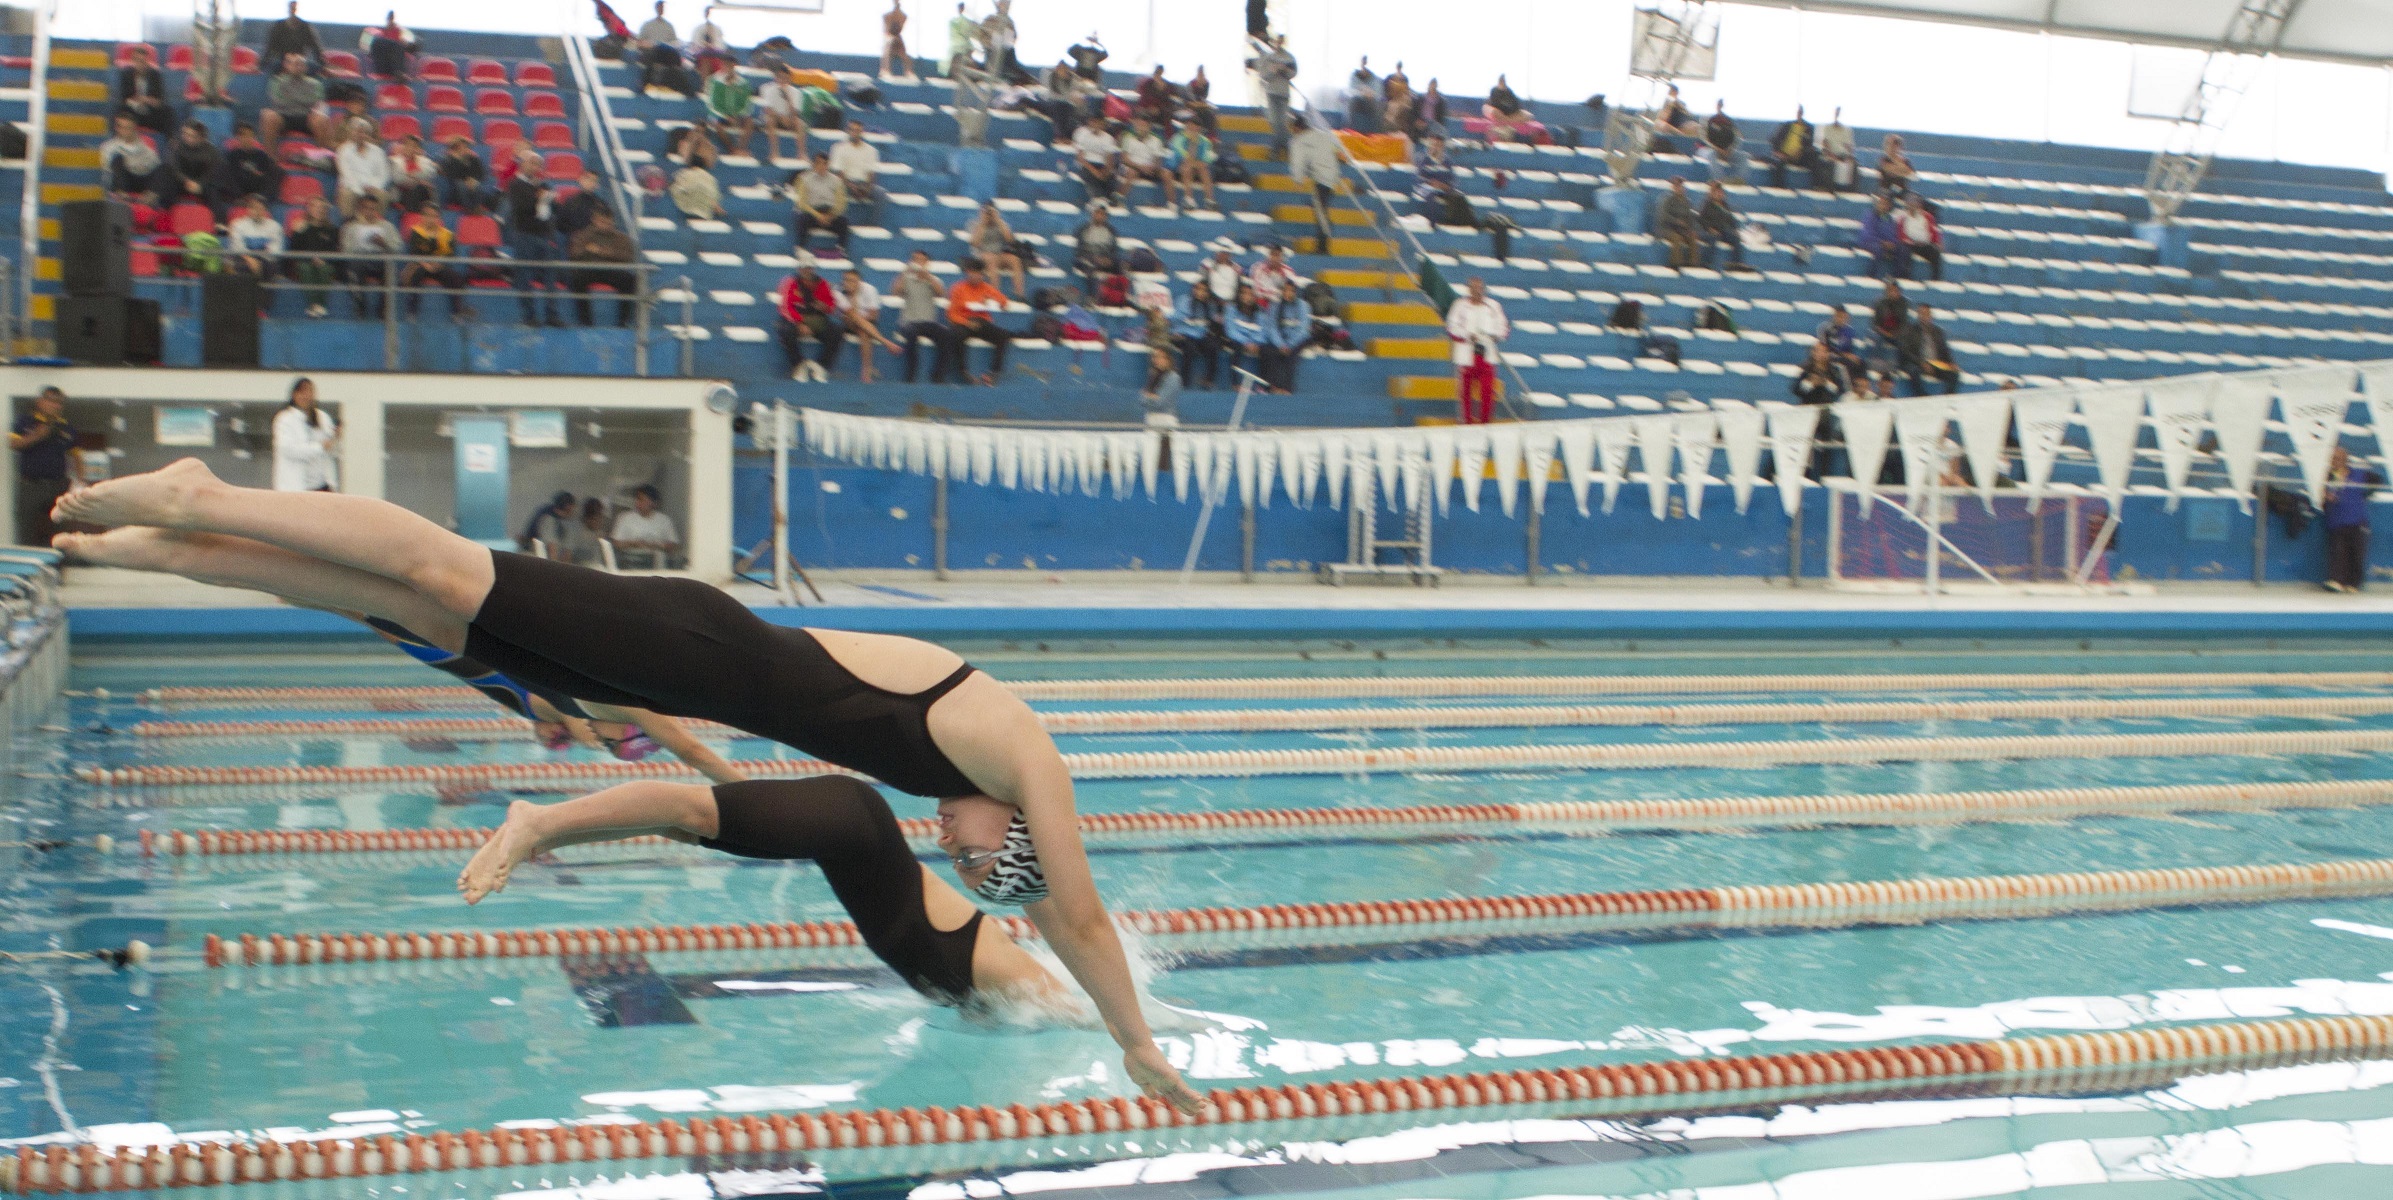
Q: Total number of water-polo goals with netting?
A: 1